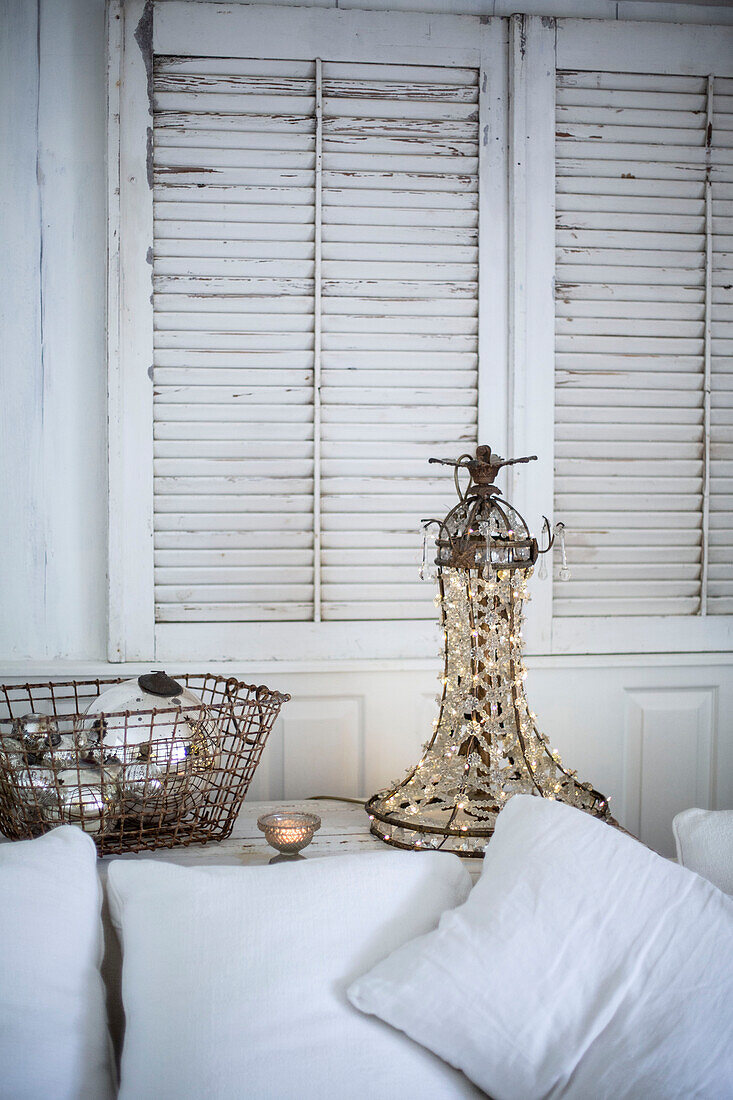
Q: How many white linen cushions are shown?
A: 4